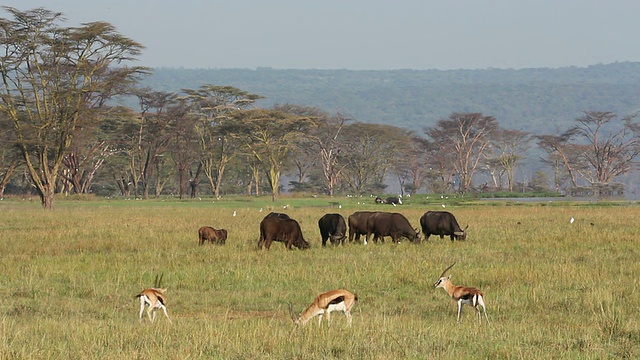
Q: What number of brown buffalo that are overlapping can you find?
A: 2